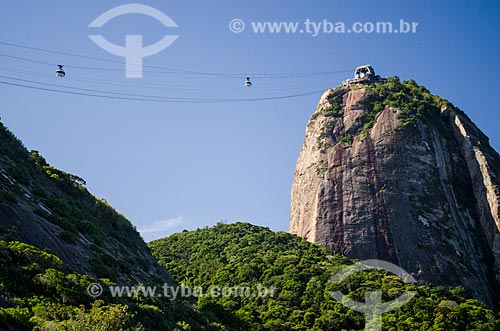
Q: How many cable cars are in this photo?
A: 2